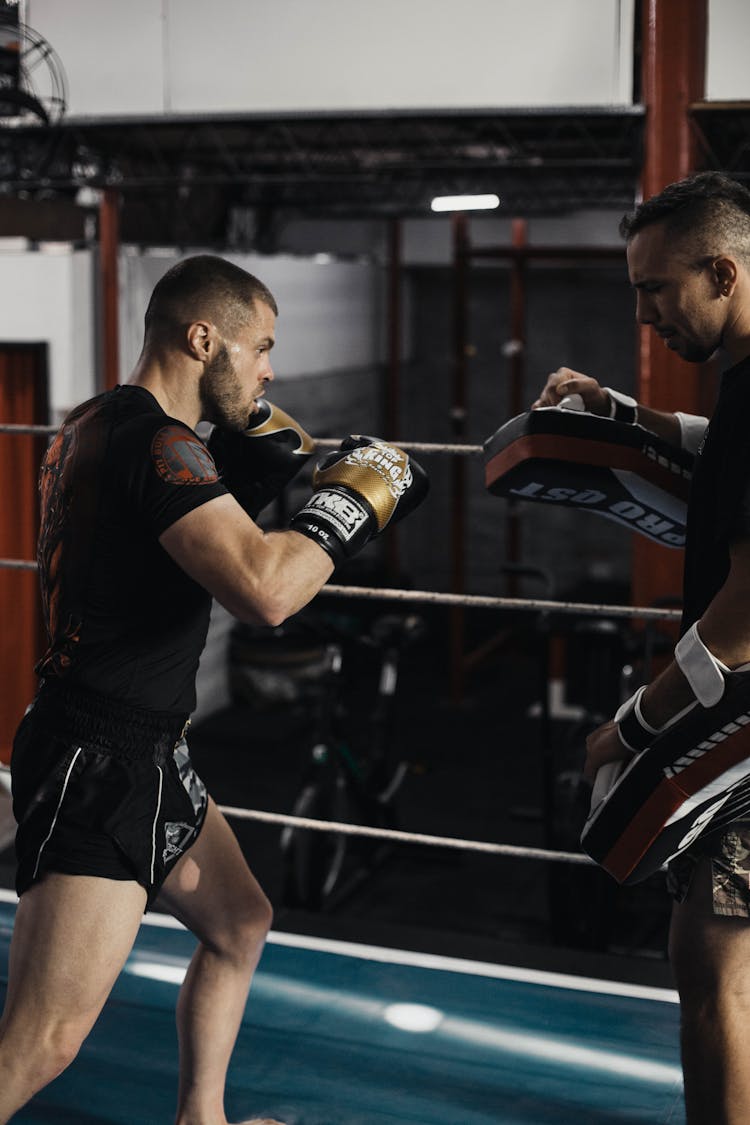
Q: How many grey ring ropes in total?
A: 3